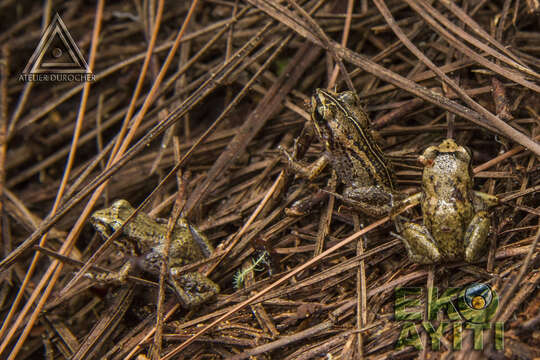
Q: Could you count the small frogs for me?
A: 3